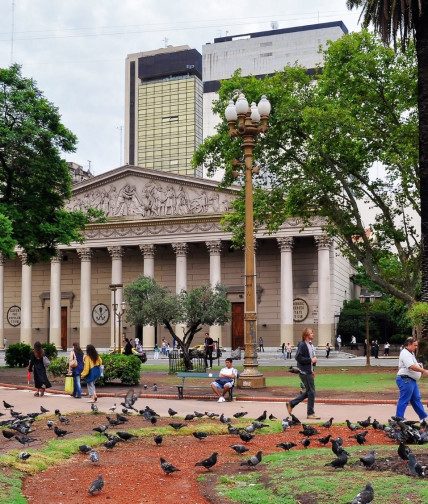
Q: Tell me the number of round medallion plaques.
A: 3